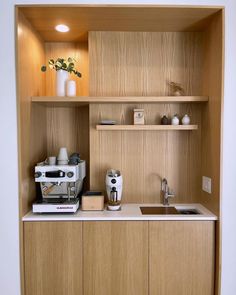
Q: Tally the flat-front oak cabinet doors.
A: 3